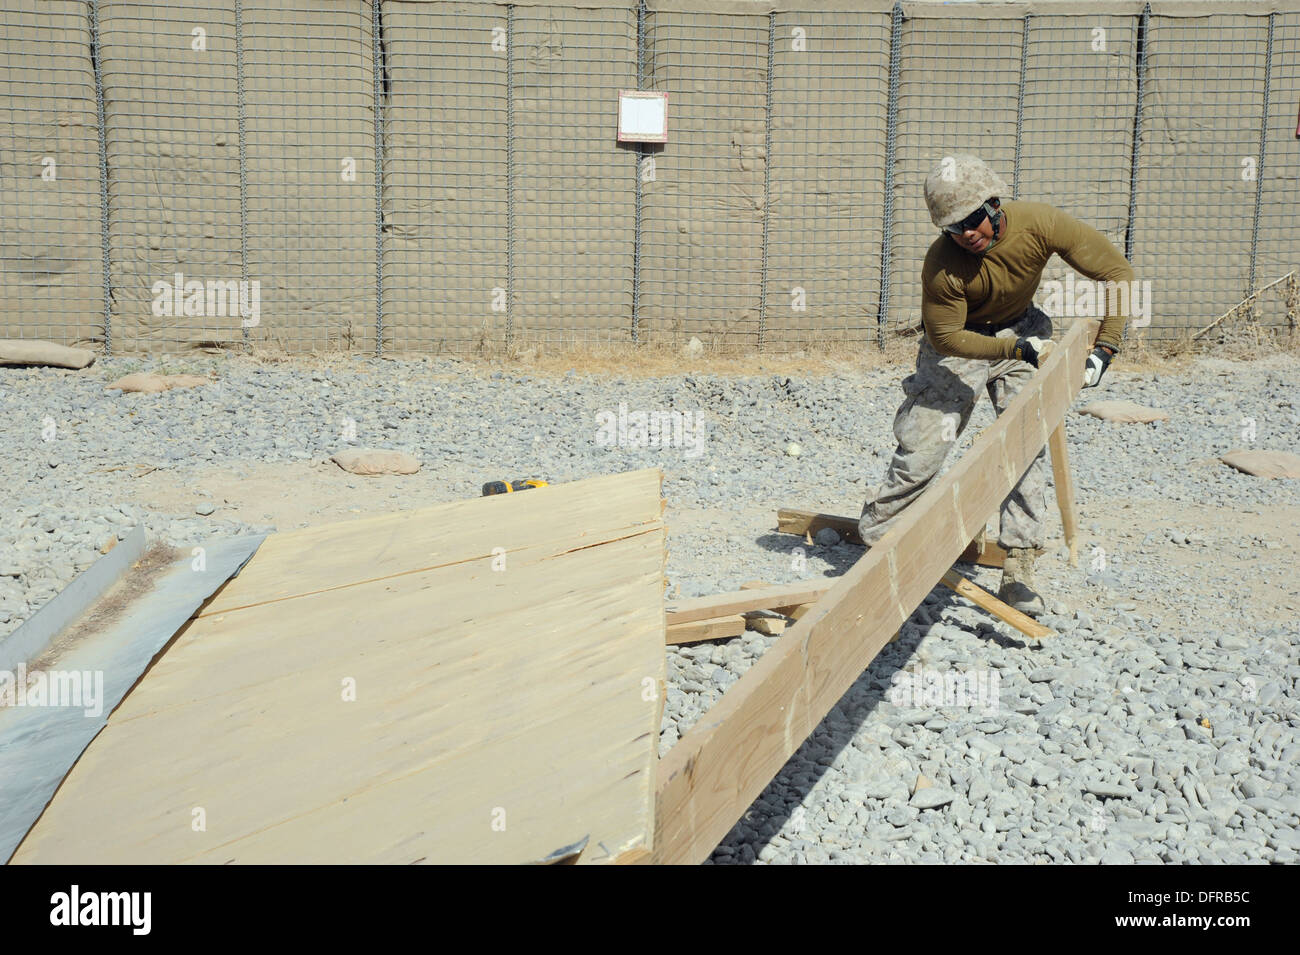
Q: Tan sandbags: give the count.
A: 5